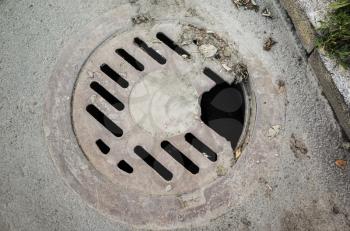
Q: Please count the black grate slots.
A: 12